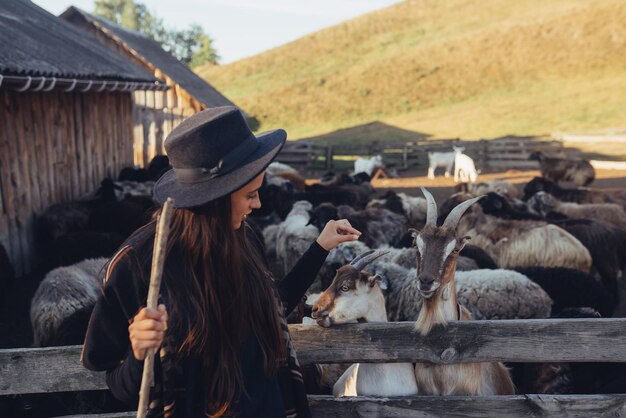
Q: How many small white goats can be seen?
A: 3